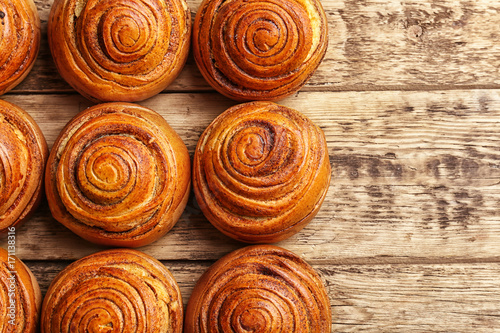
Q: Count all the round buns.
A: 9